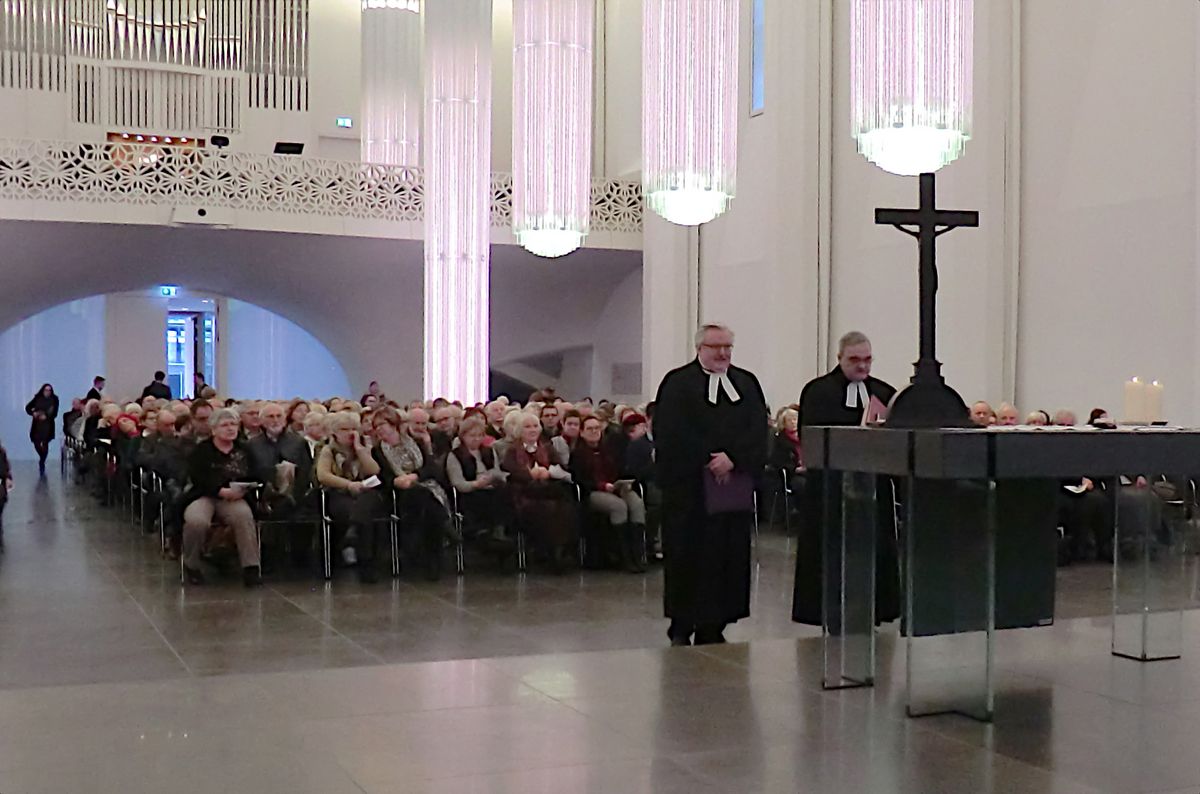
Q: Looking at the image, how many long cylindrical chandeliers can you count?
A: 5